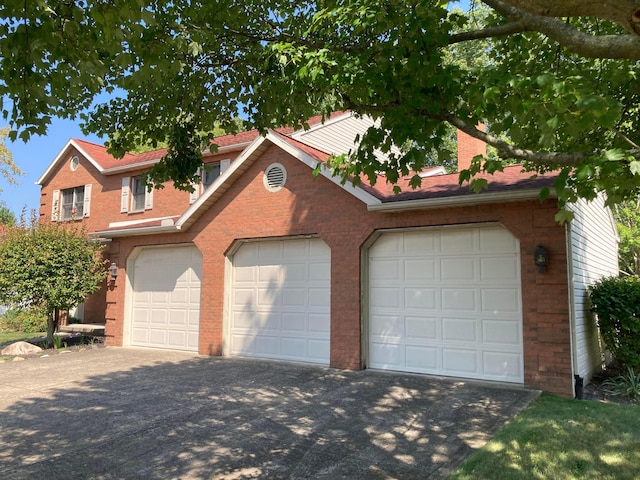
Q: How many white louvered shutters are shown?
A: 6